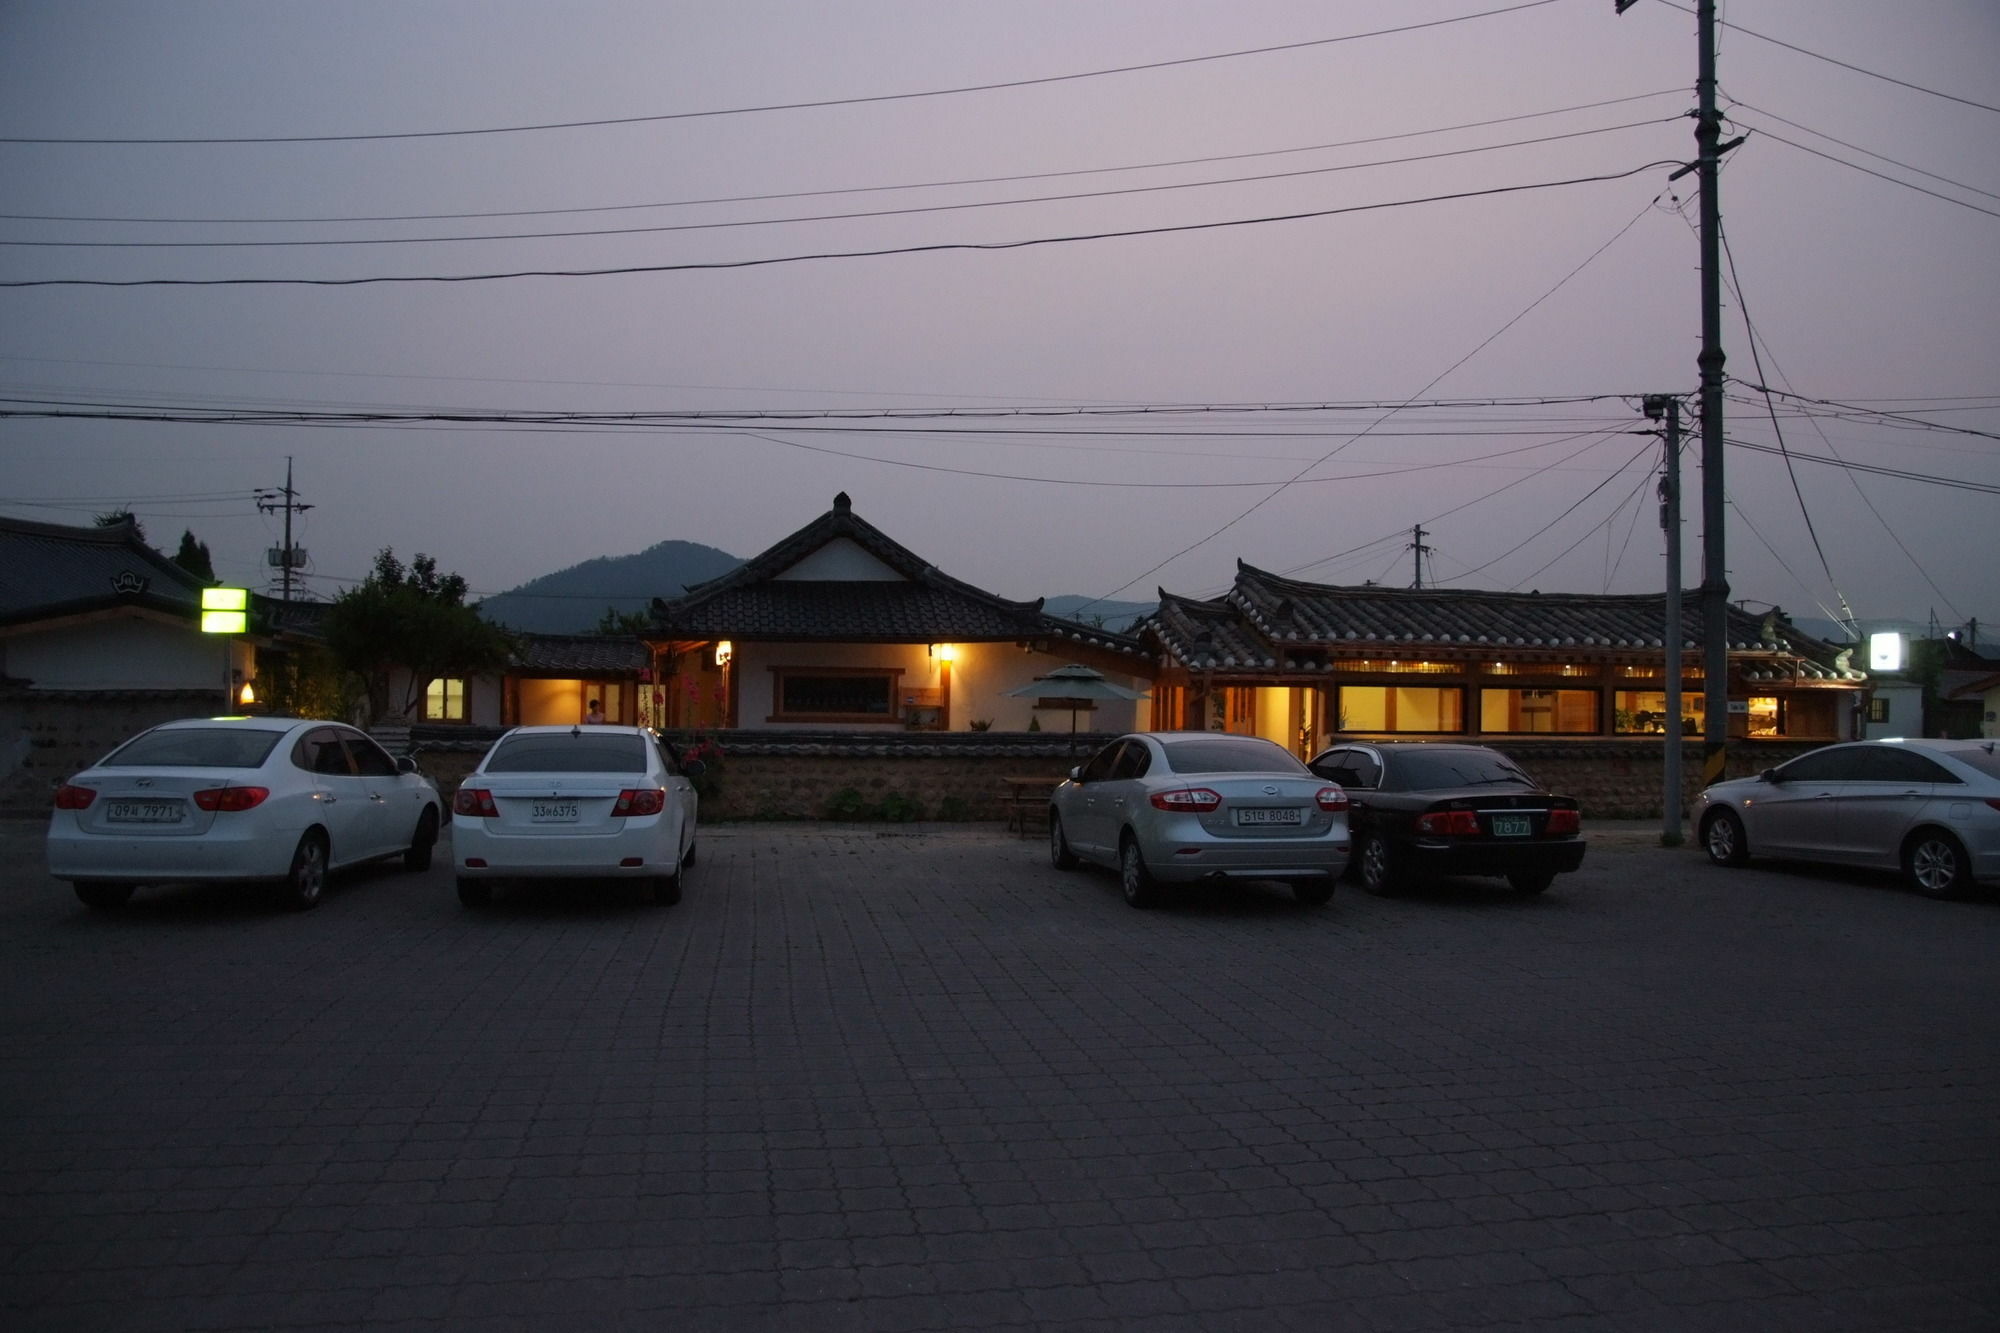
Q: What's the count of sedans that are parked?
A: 5